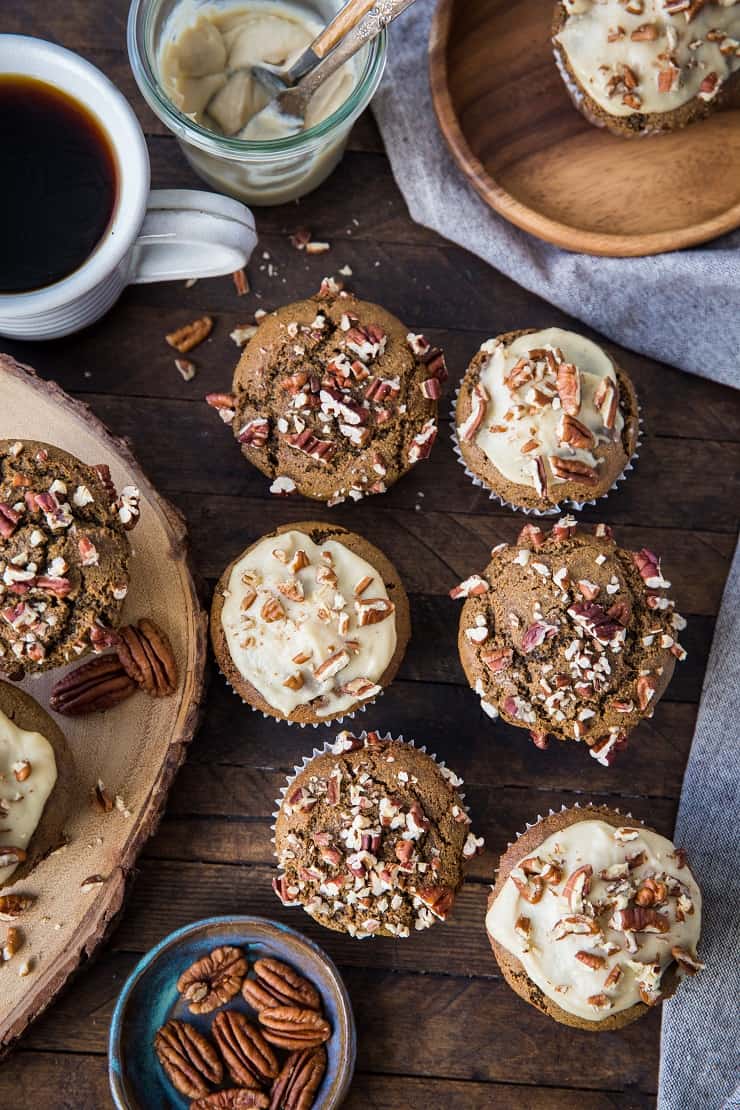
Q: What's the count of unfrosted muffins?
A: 4